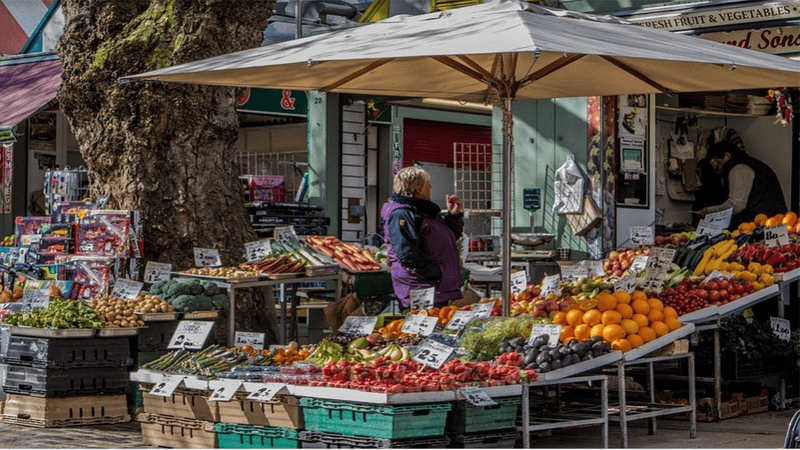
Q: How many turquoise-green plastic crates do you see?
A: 3